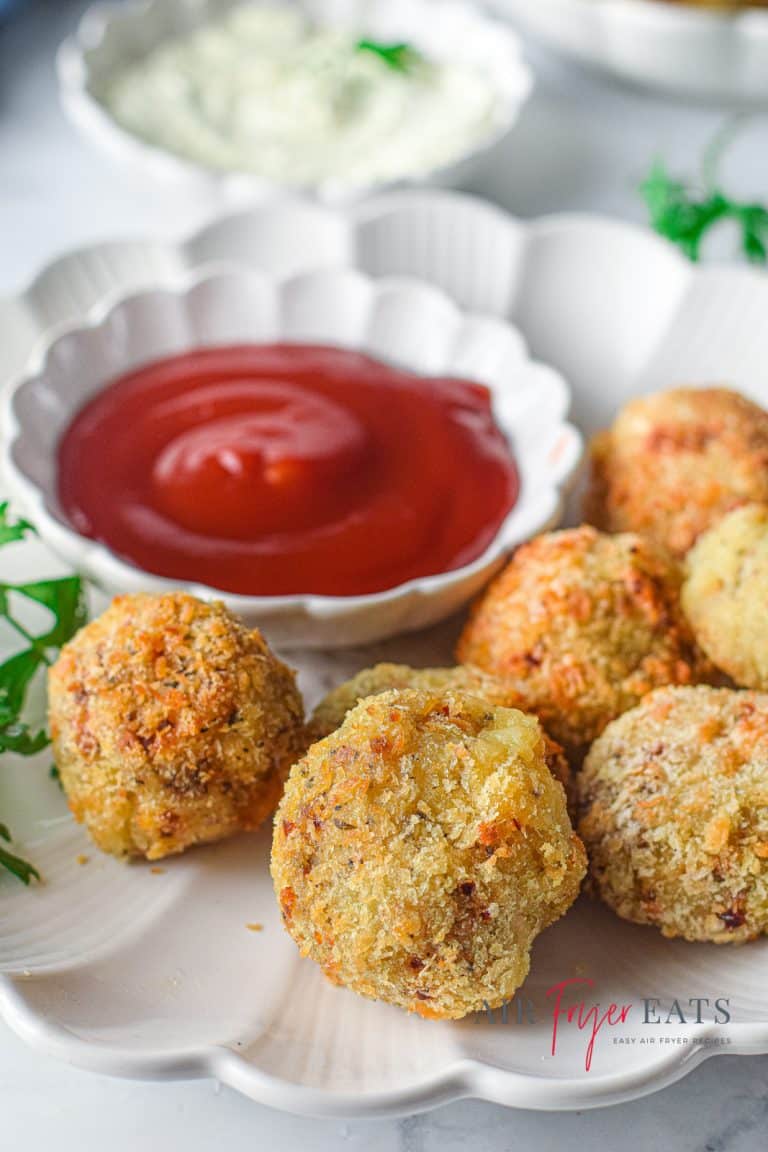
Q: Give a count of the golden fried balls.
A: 7